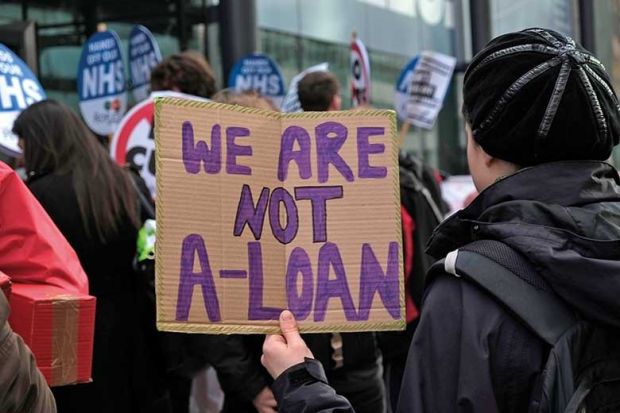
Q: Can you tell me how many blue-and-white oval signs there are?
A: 5